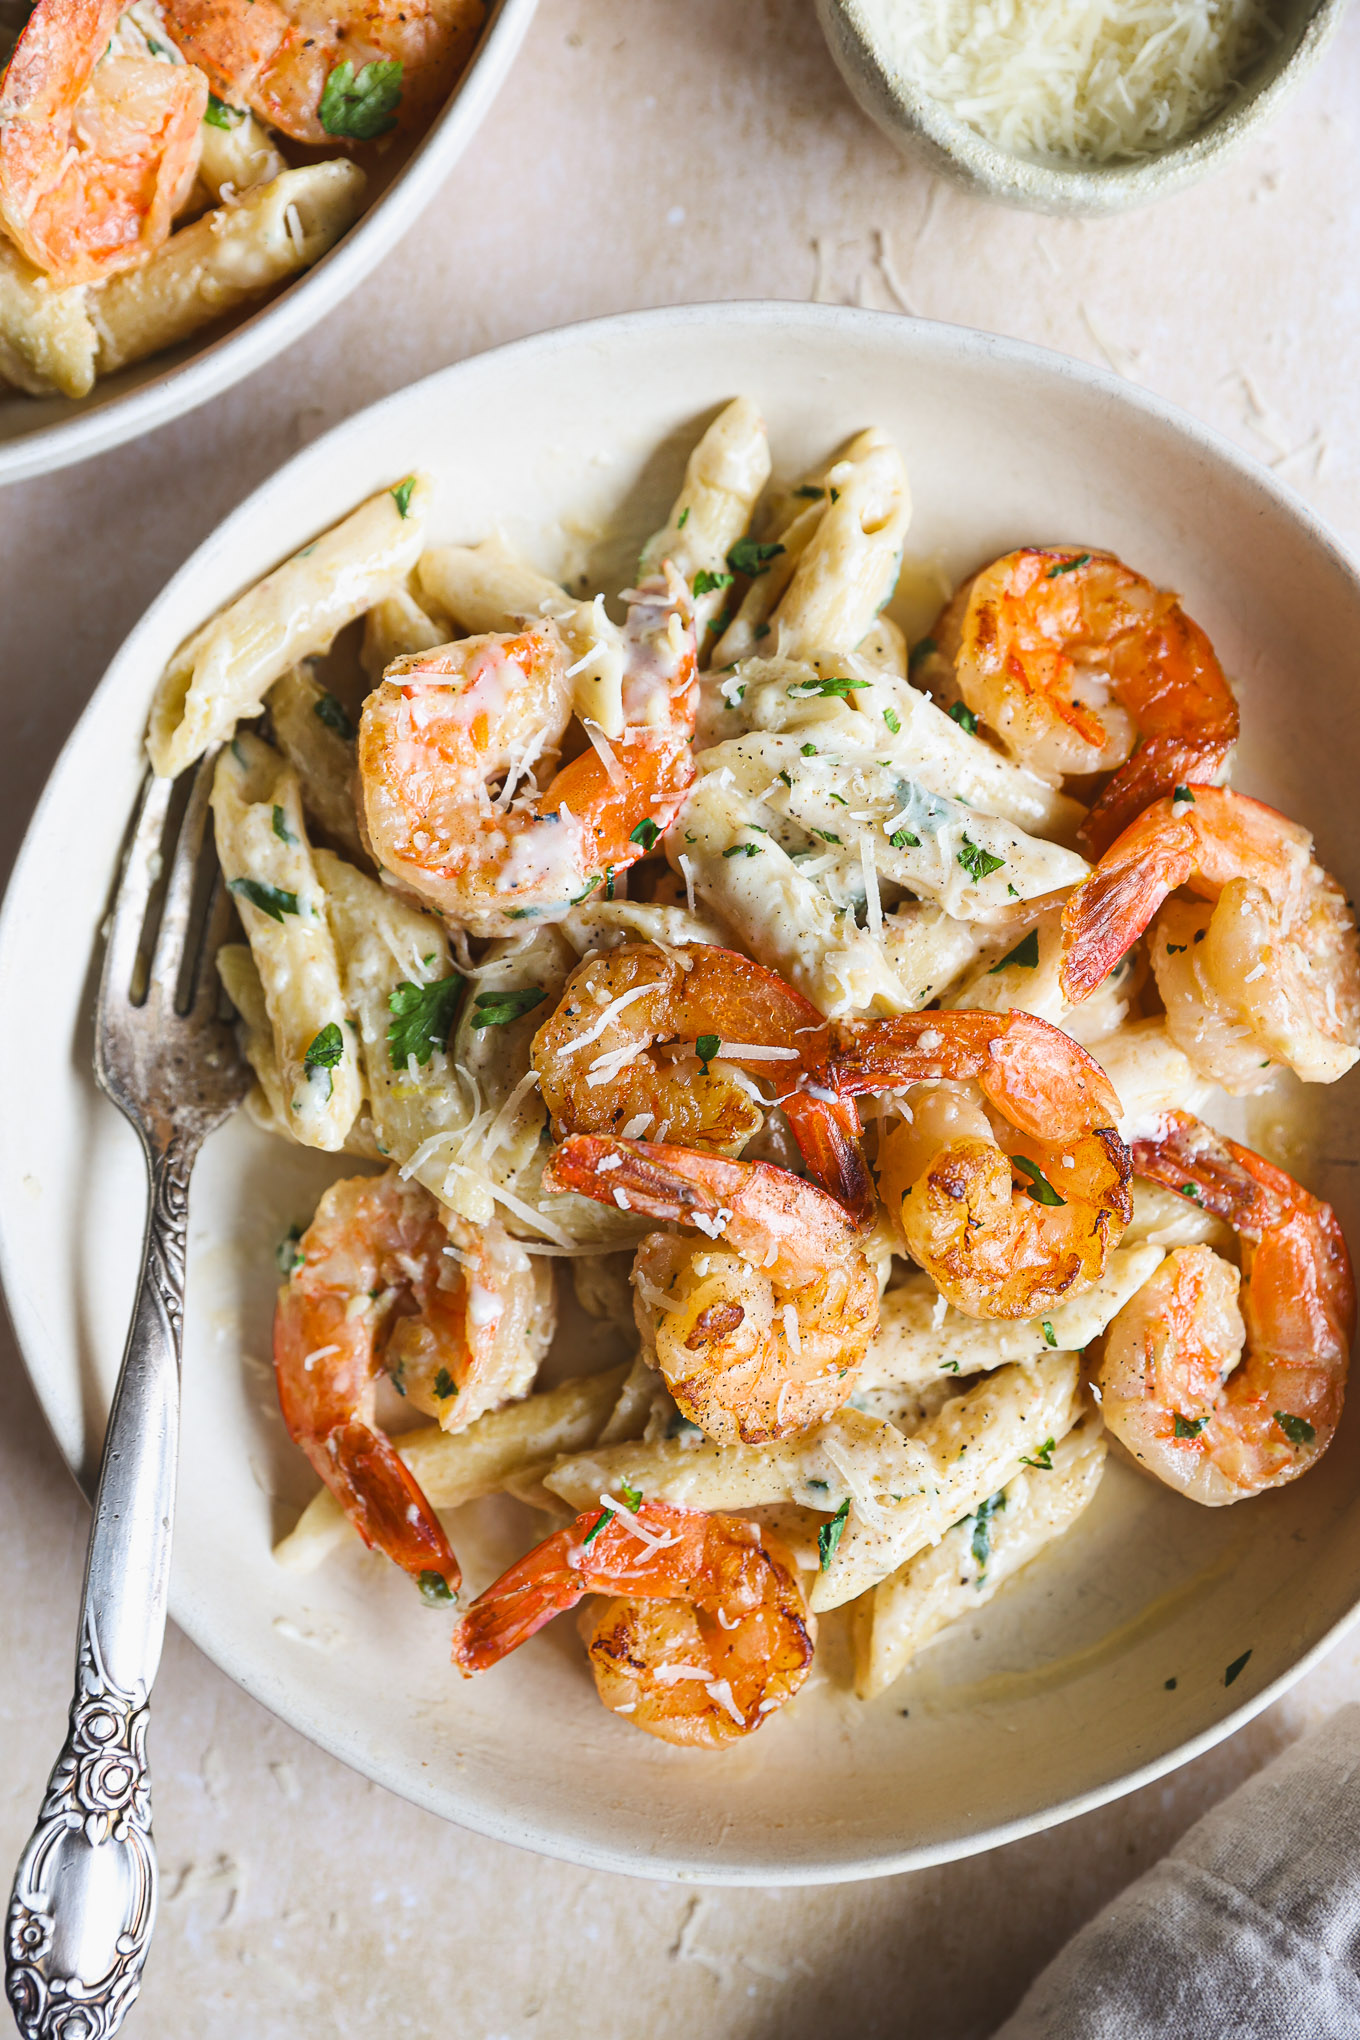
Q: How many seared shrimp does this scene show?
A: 11